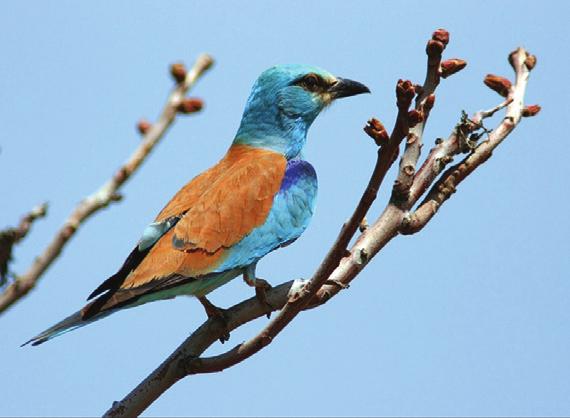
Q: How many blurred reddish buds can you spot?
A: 3